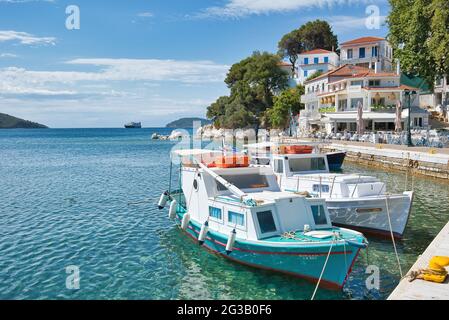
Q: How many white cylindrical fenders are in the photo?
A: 5